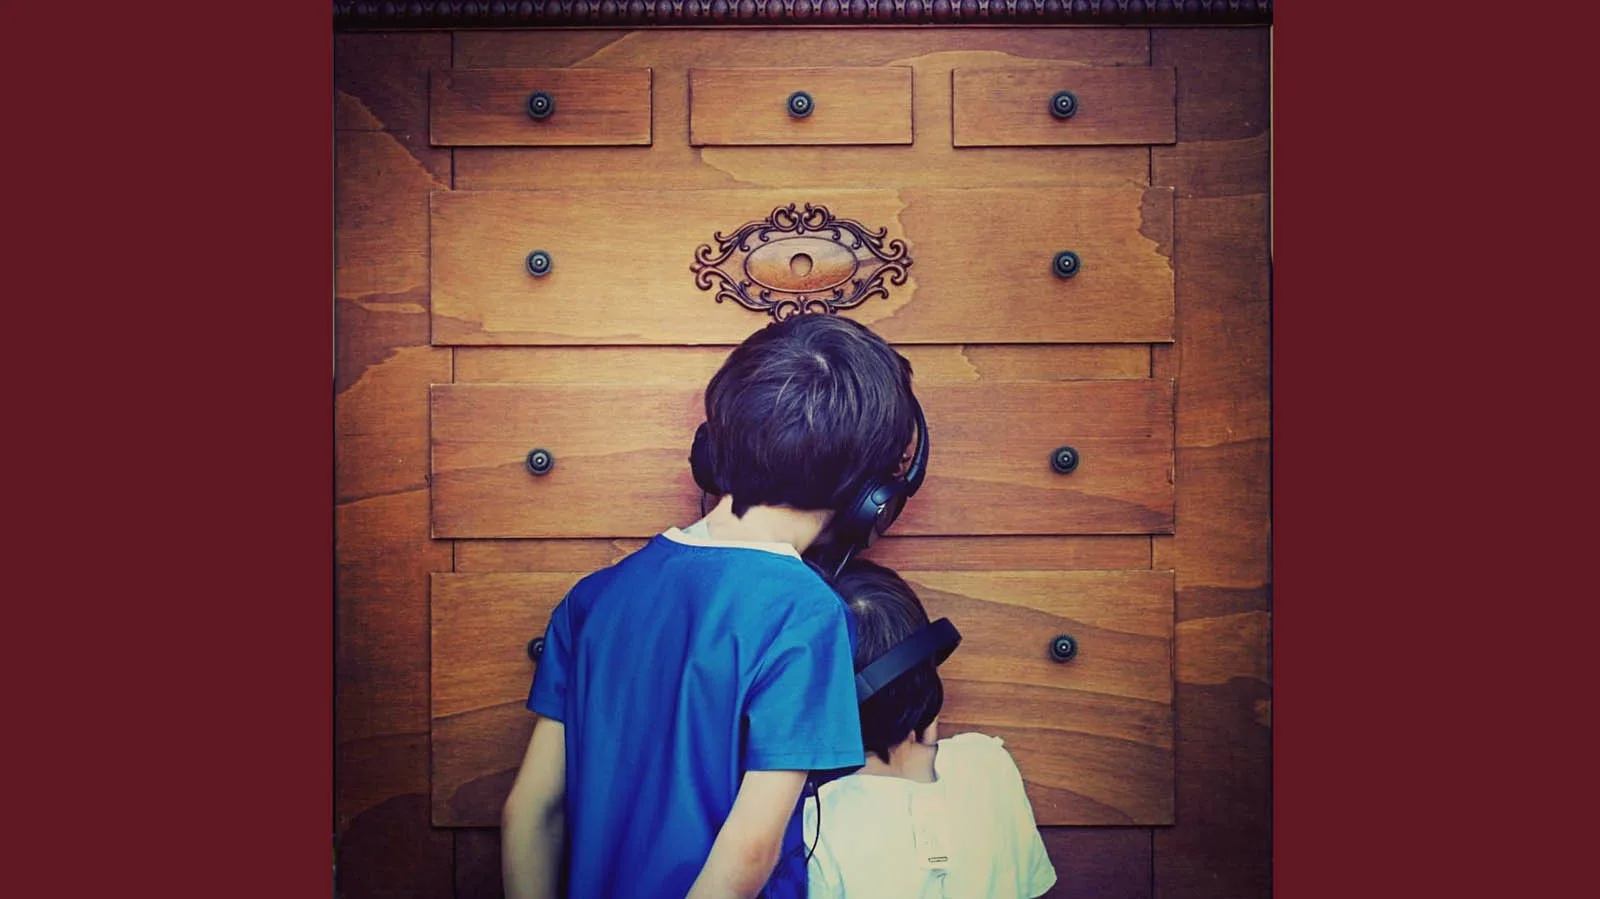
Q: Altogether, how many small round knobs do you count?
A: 9